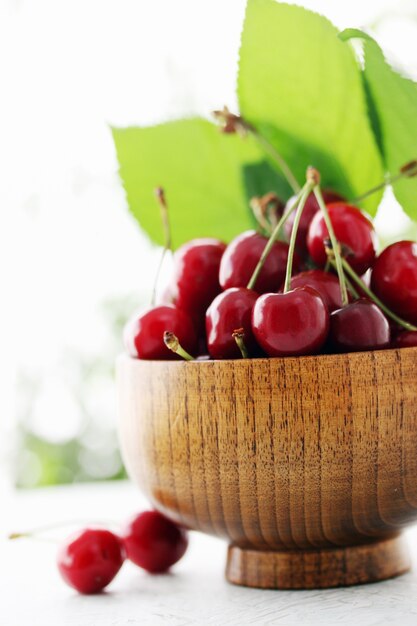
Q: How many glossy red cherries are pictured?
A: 13